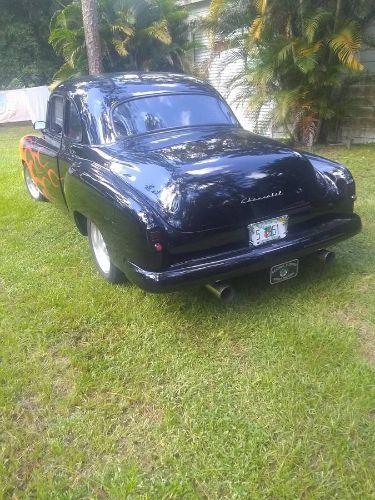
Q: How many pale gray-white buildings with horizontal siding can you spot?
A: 1